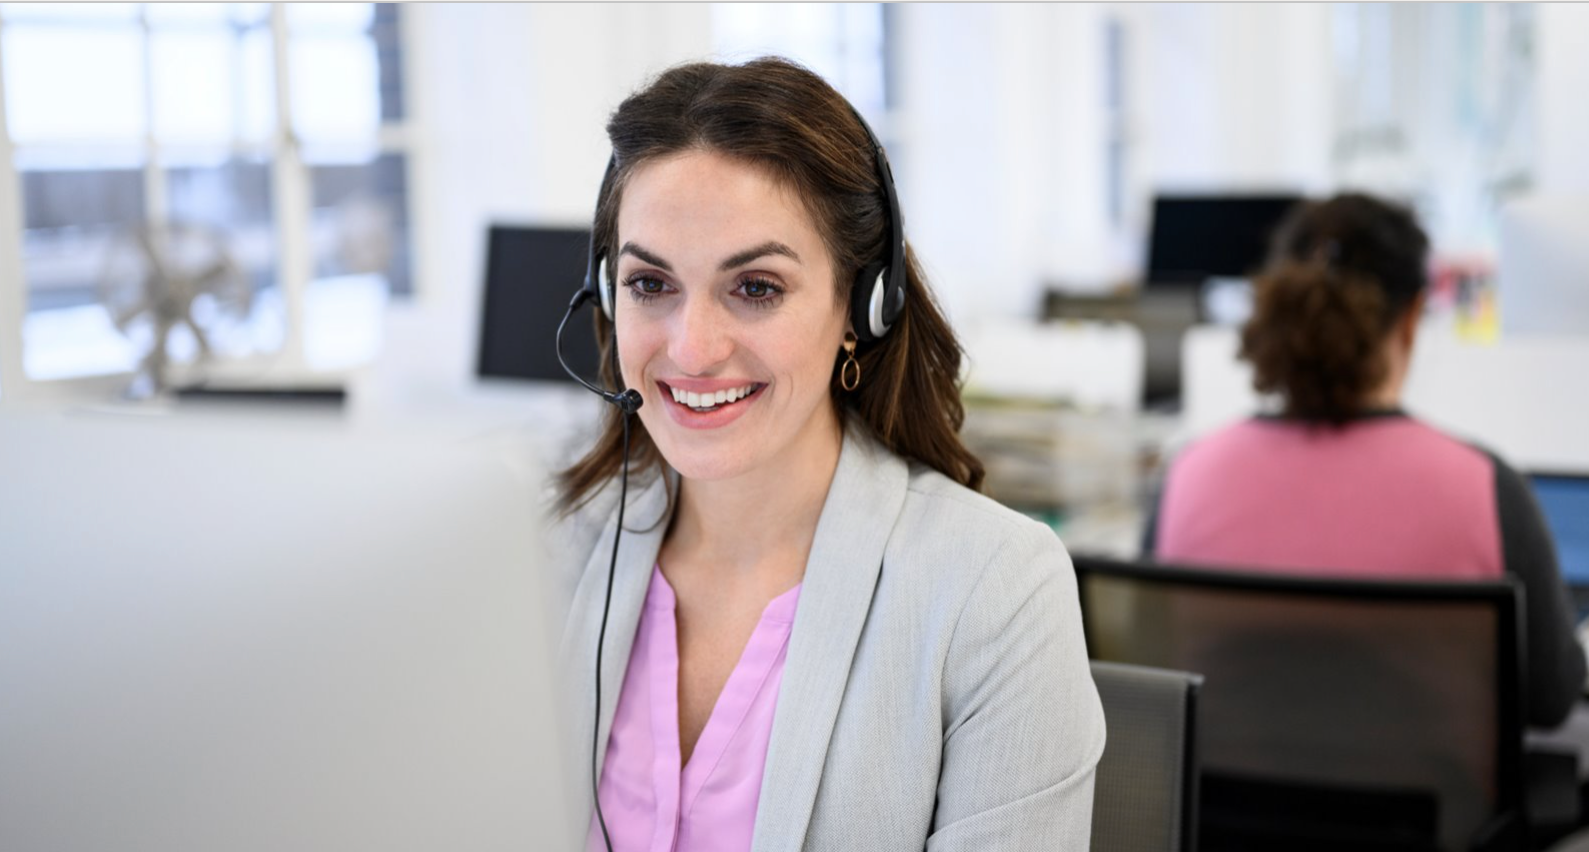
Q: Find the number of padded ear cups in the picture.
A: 2